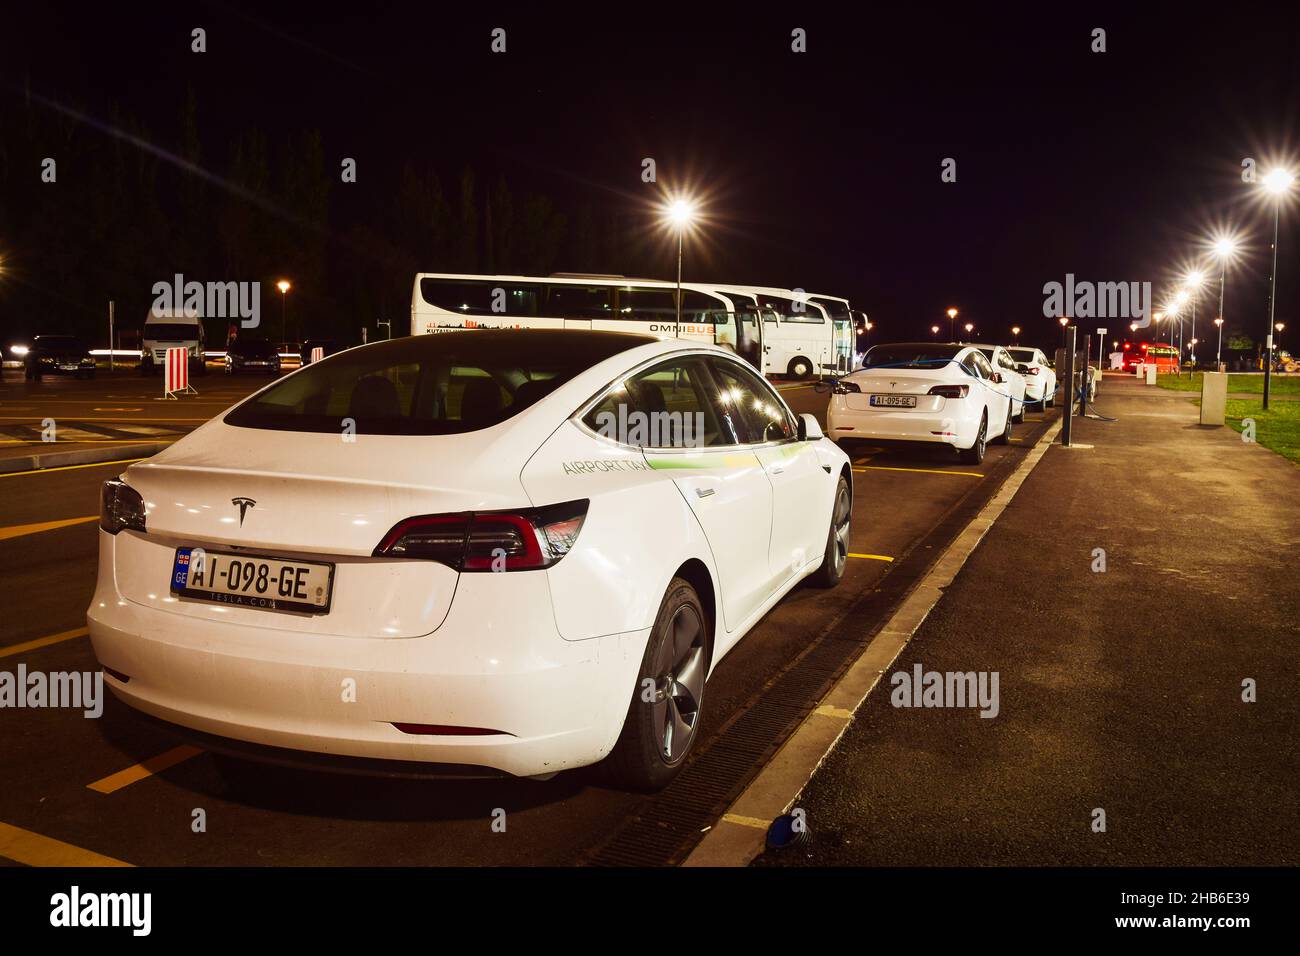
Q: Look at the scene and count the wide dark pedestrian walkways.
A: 1